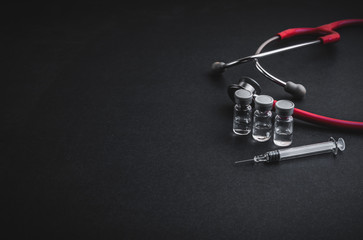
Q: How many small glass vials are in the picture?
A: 3